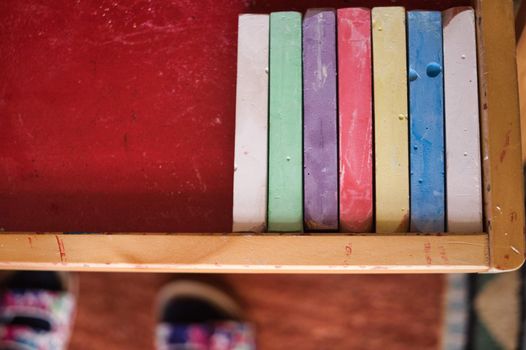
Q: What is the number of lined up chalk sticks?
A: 7